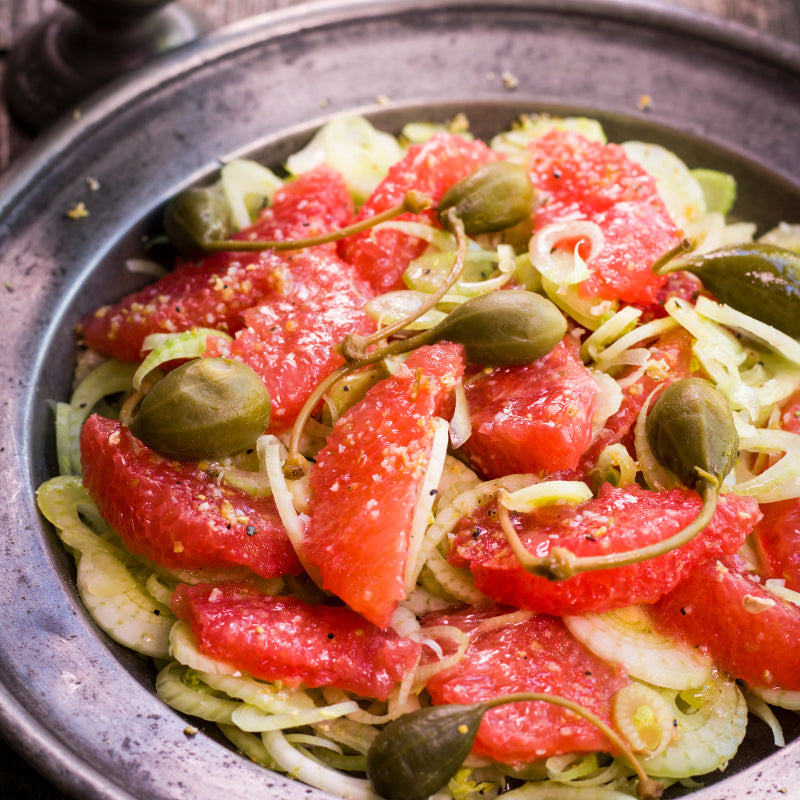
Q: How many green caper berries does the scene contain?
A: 7